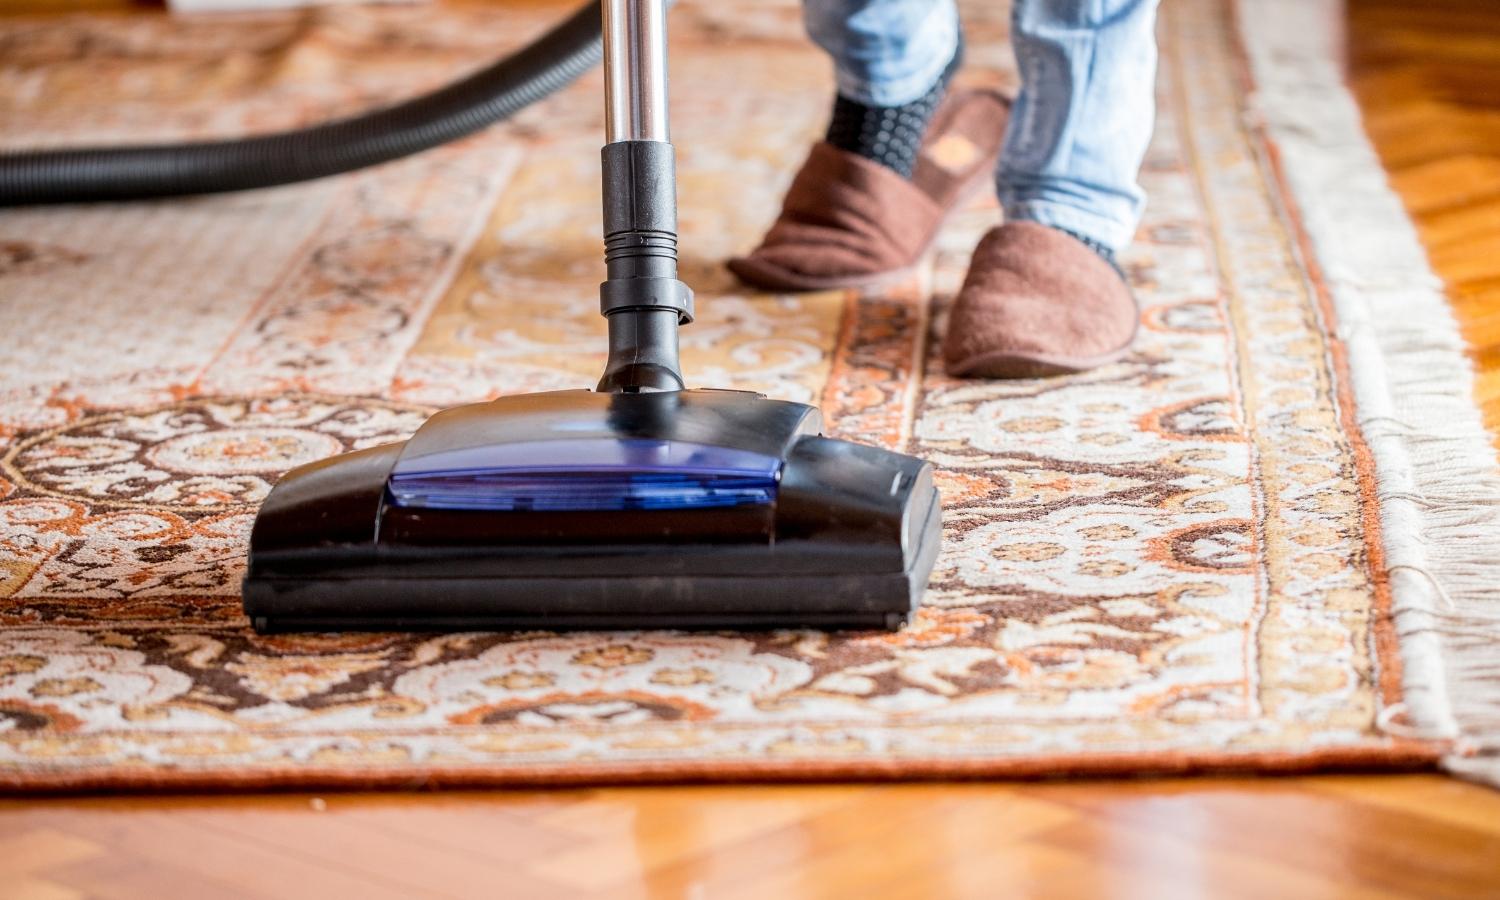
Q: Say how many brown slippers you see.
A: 2